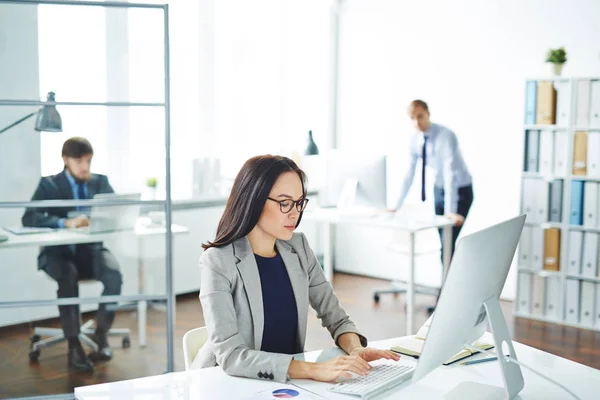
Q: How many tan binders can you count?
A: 3